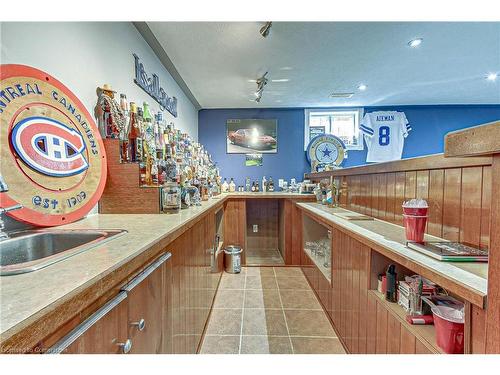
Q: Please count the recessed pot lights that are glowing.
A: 3